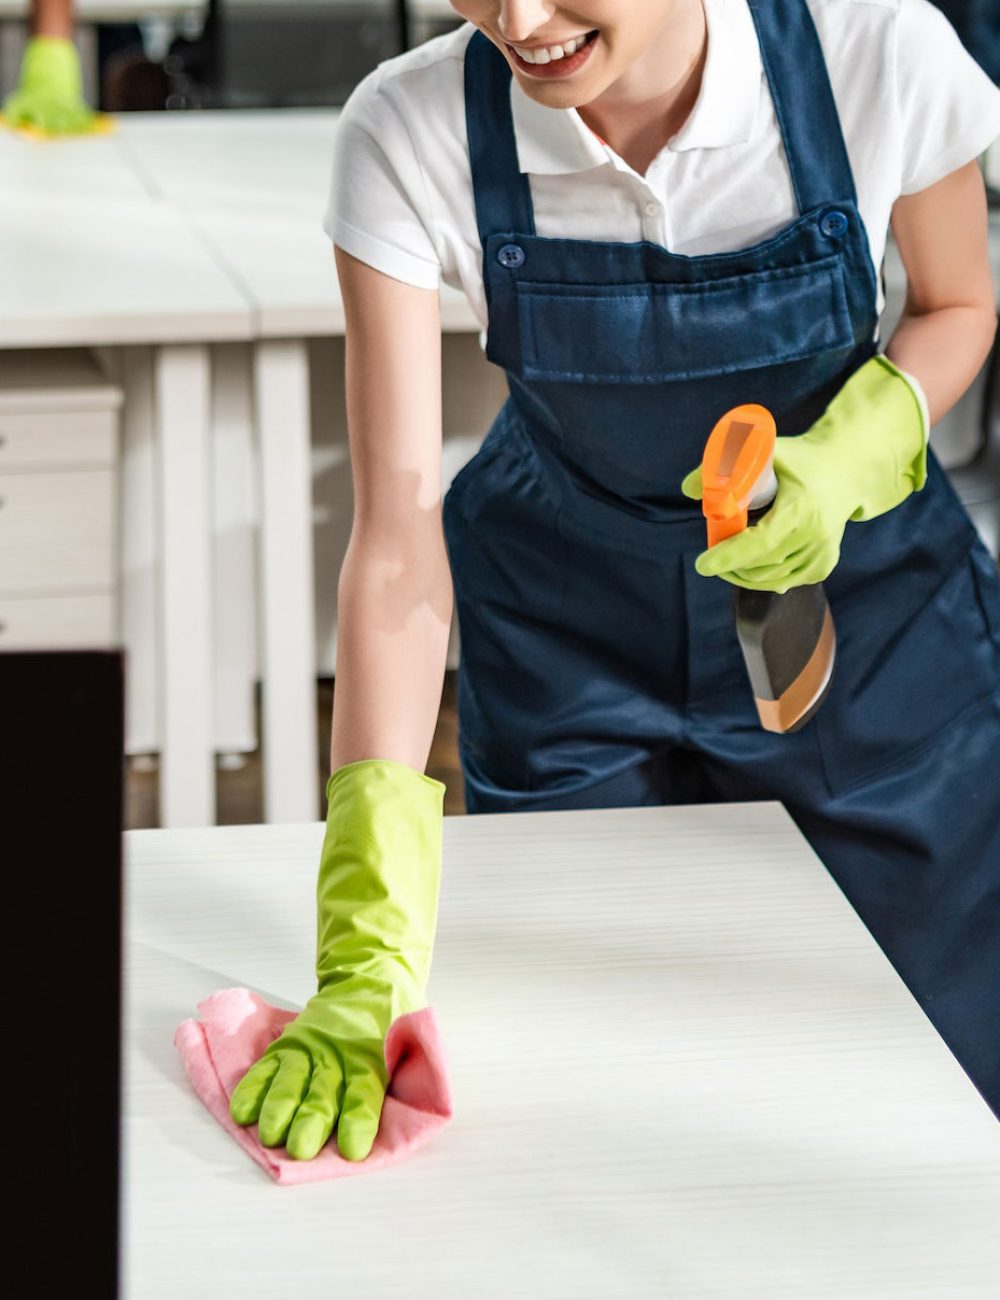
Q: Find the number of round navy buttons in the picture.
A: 2